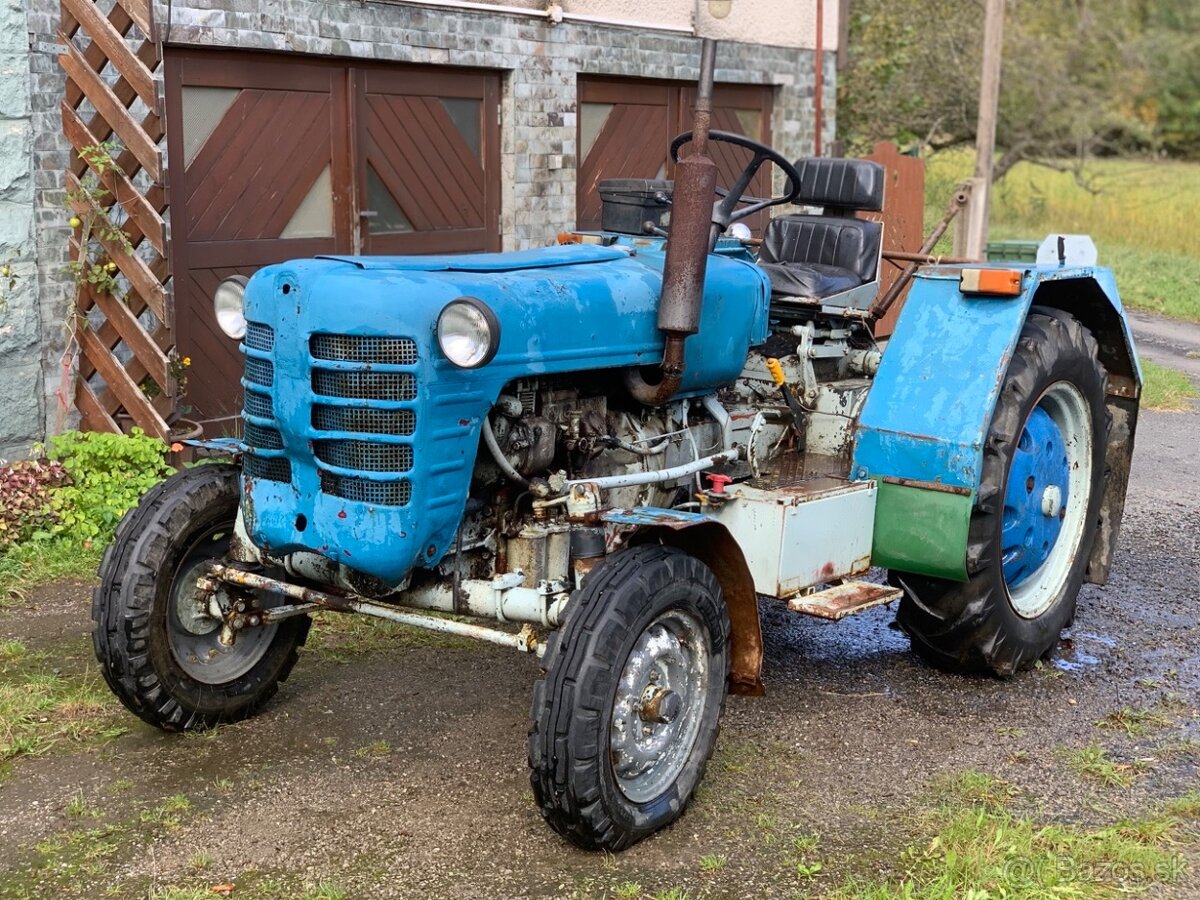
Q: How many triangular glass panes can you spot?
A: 7